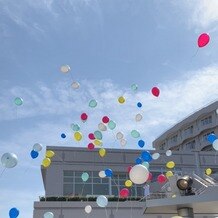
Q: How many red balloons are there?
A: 10